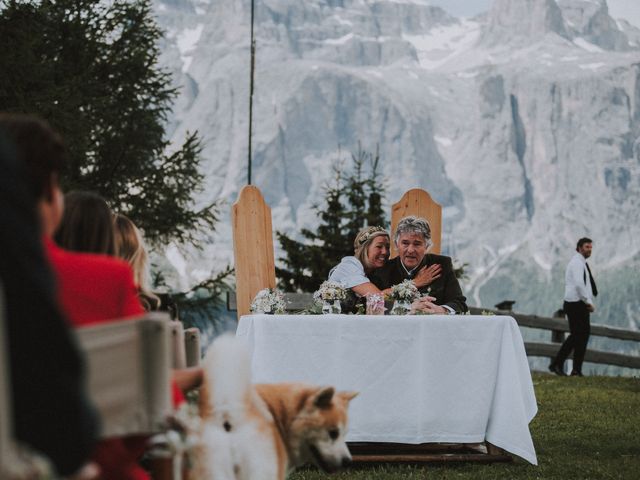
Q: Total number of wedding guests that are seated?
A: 4